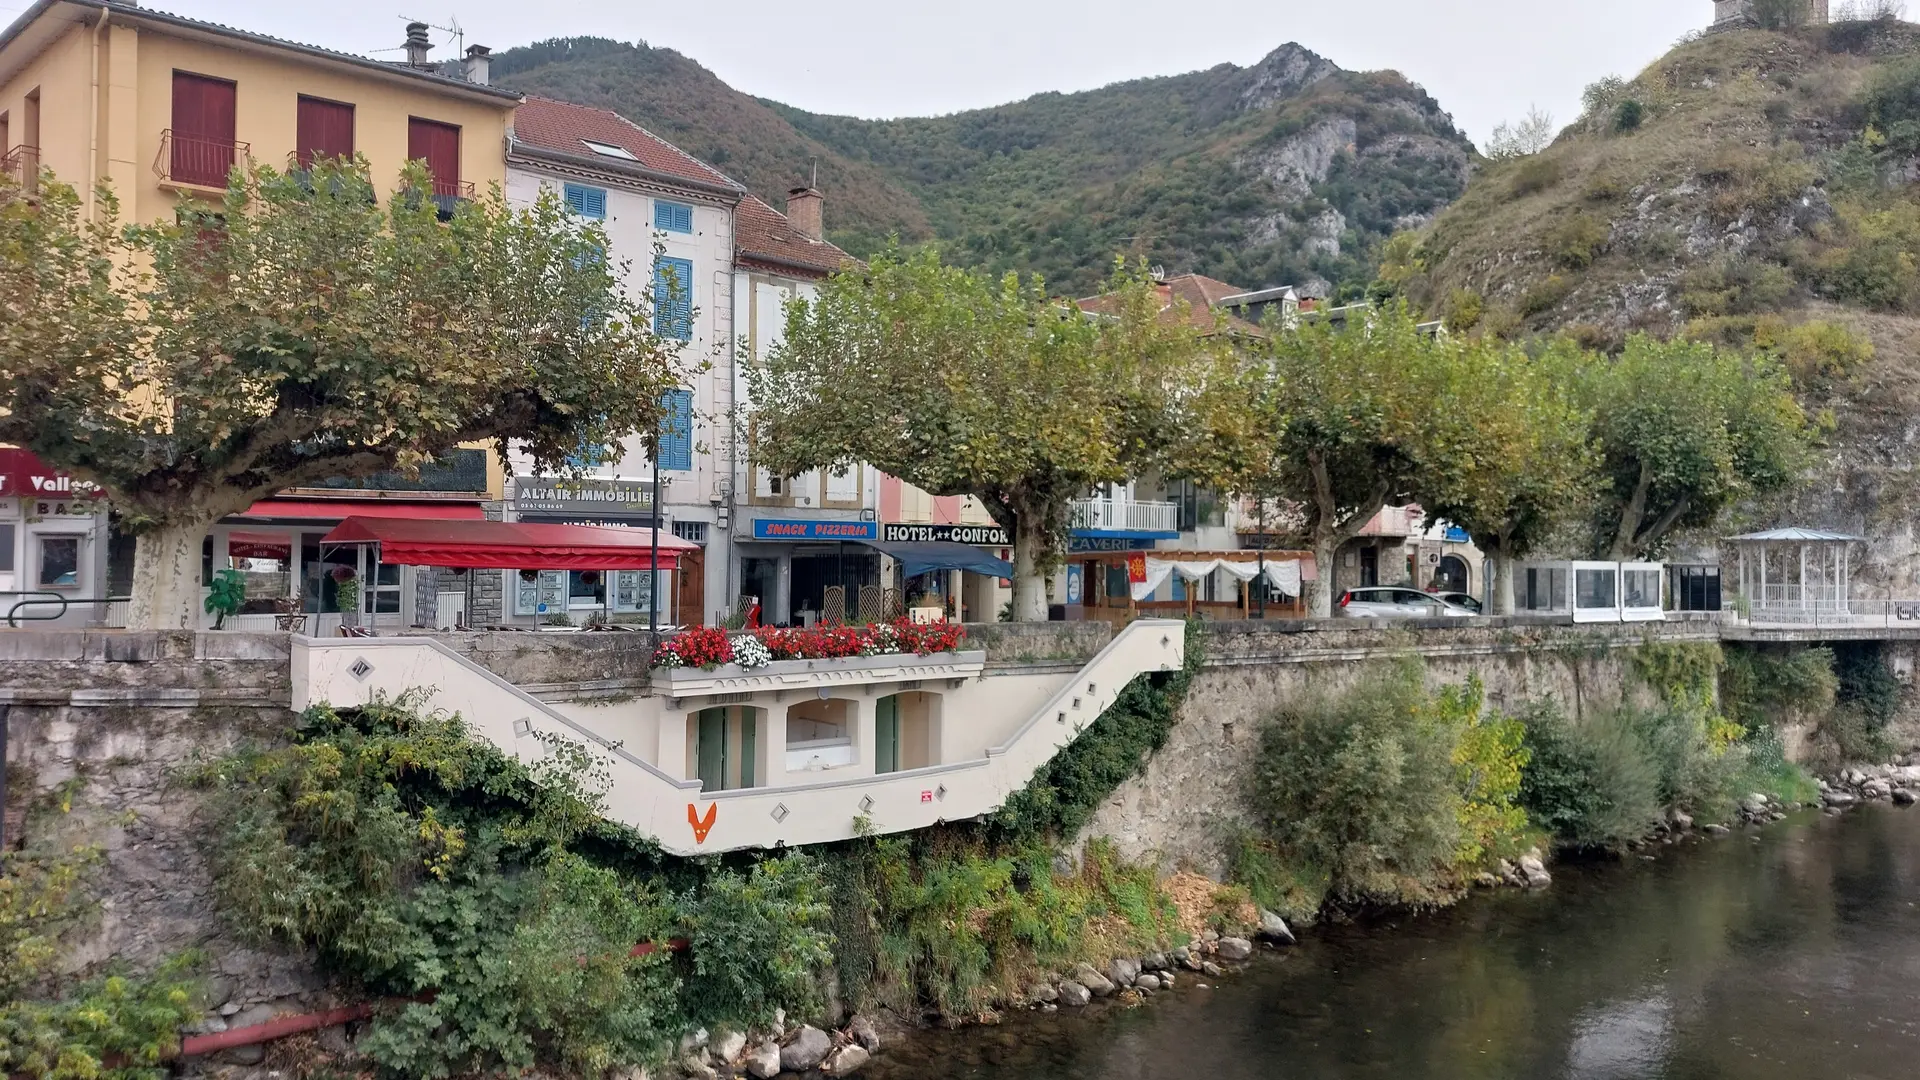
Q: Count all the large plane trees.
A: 5